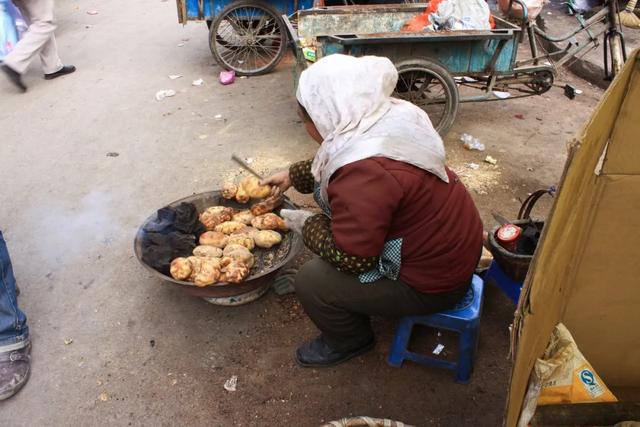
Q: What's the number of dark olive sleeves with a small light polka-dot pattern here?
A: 2